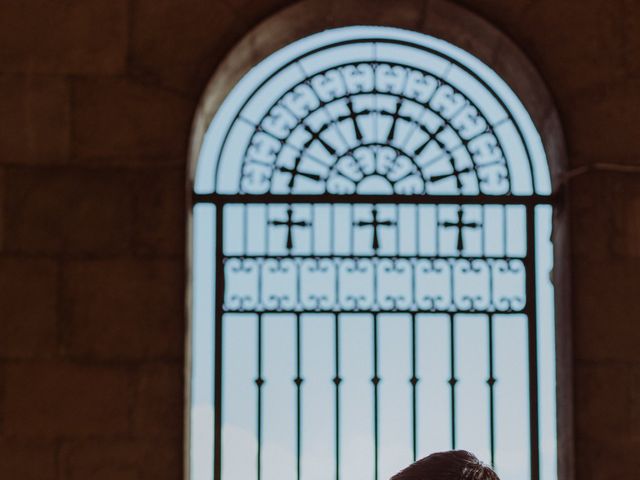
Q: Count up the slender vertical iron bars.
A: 7